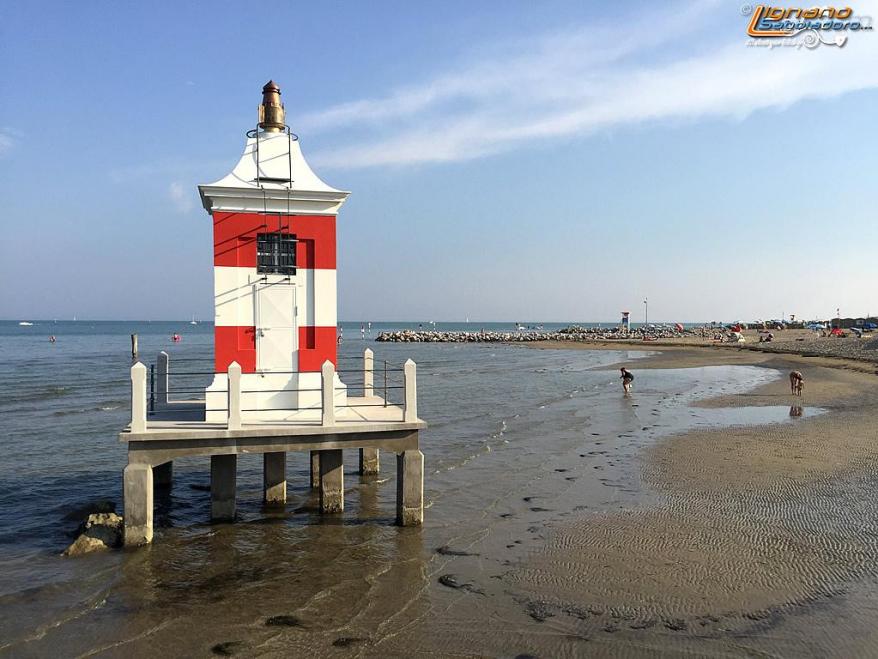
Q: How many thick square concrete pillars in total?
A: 8